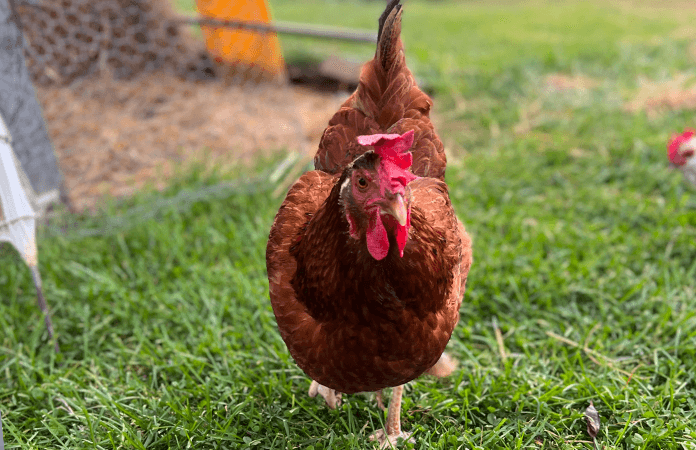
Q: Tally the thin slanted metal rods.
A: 1